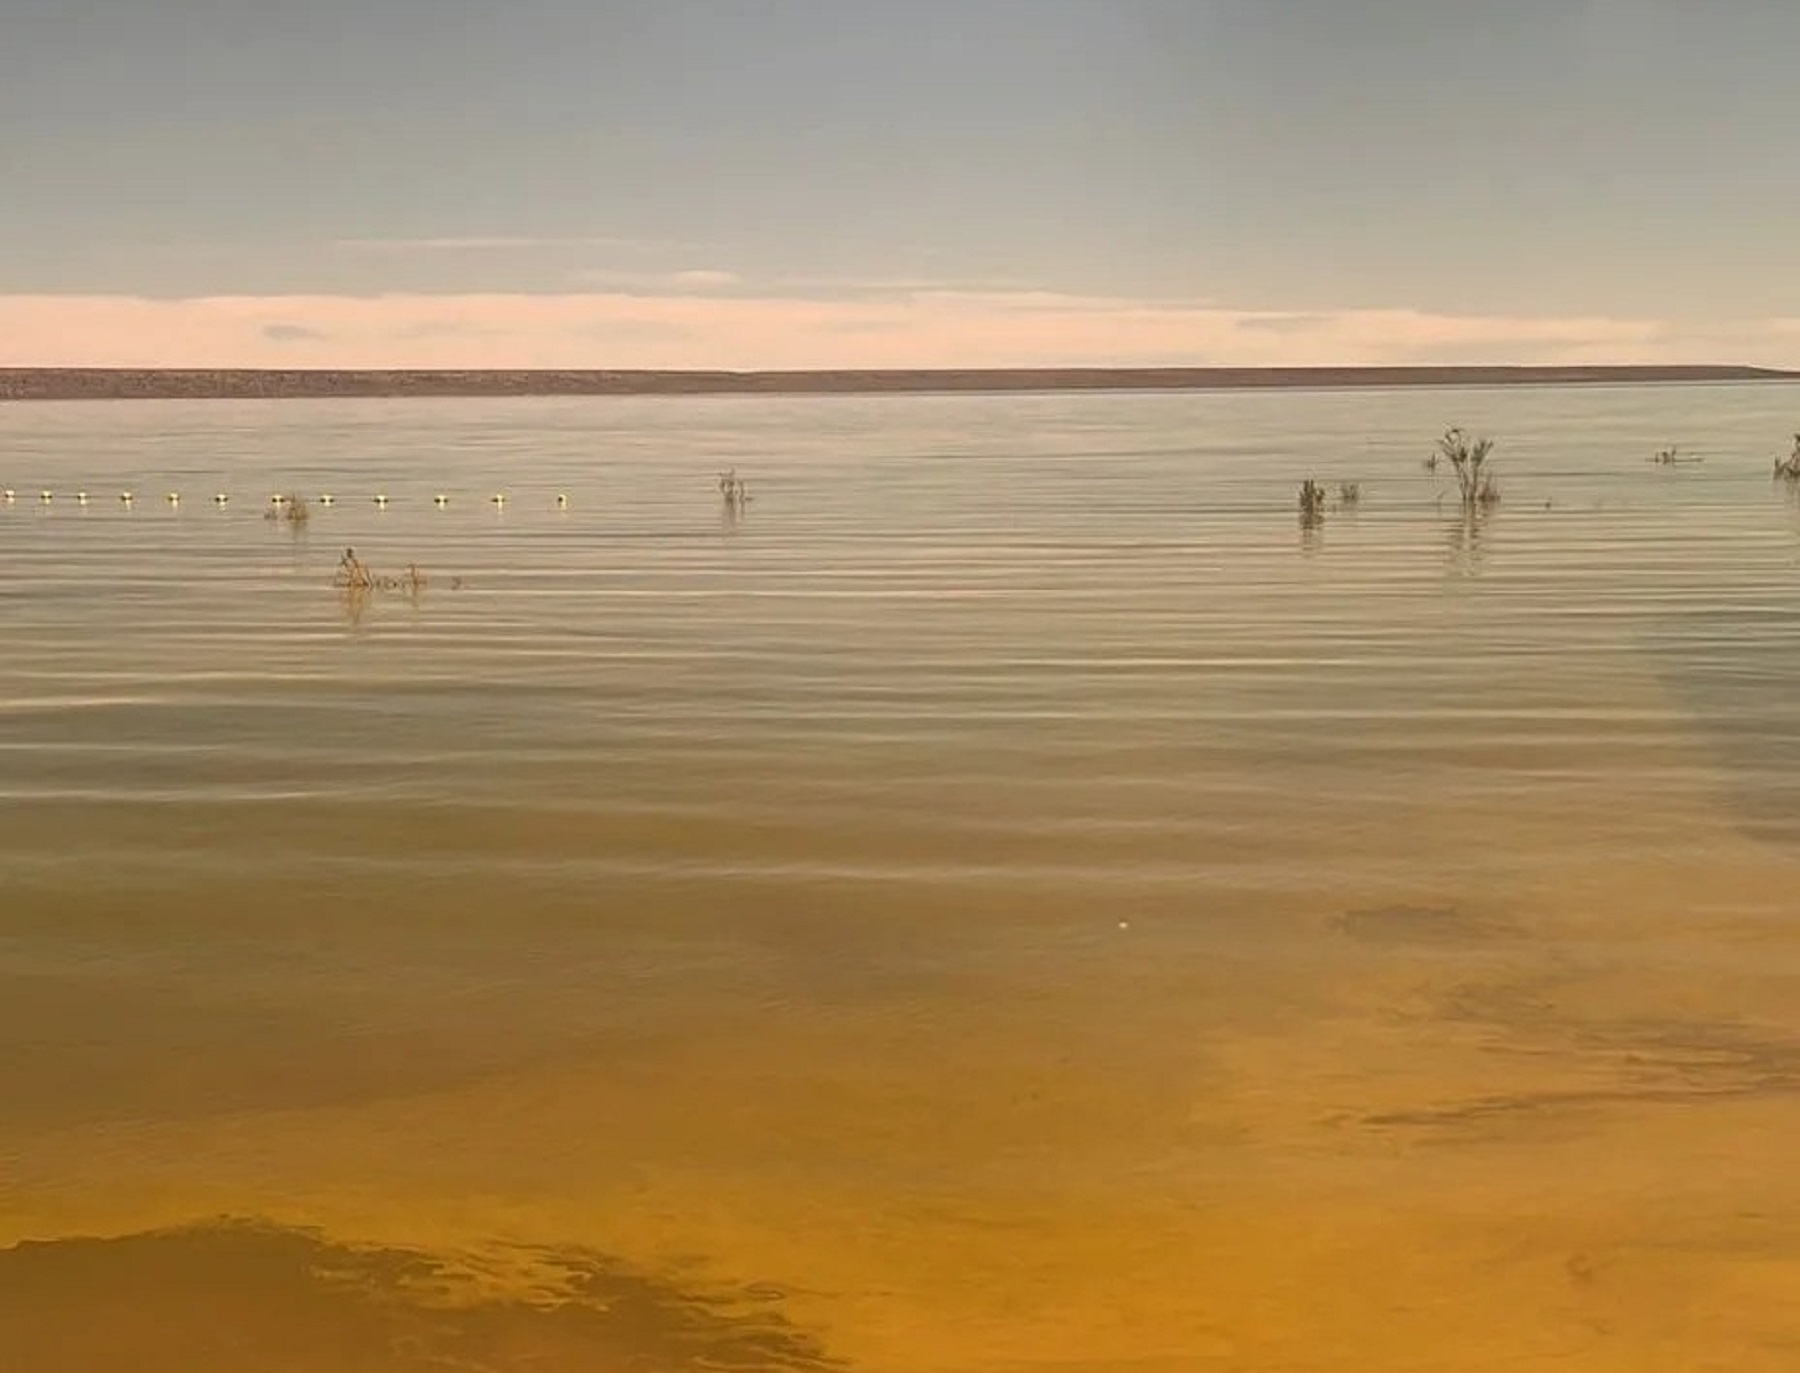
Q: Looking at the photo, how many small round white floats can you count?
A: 12